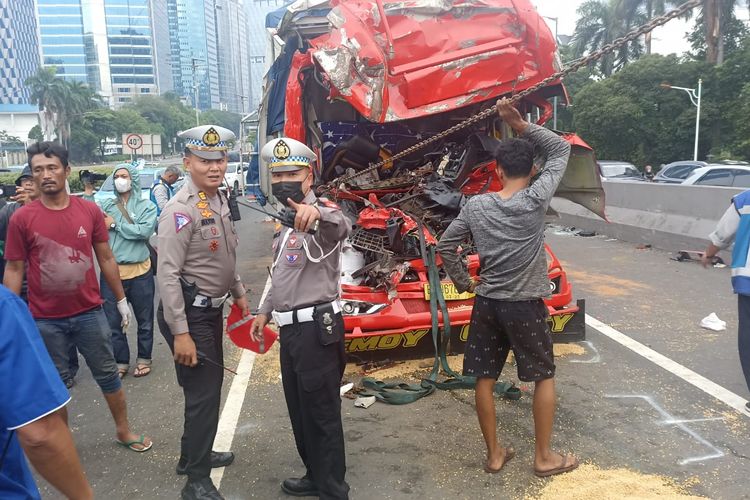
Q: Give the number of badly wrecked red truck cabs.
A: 1